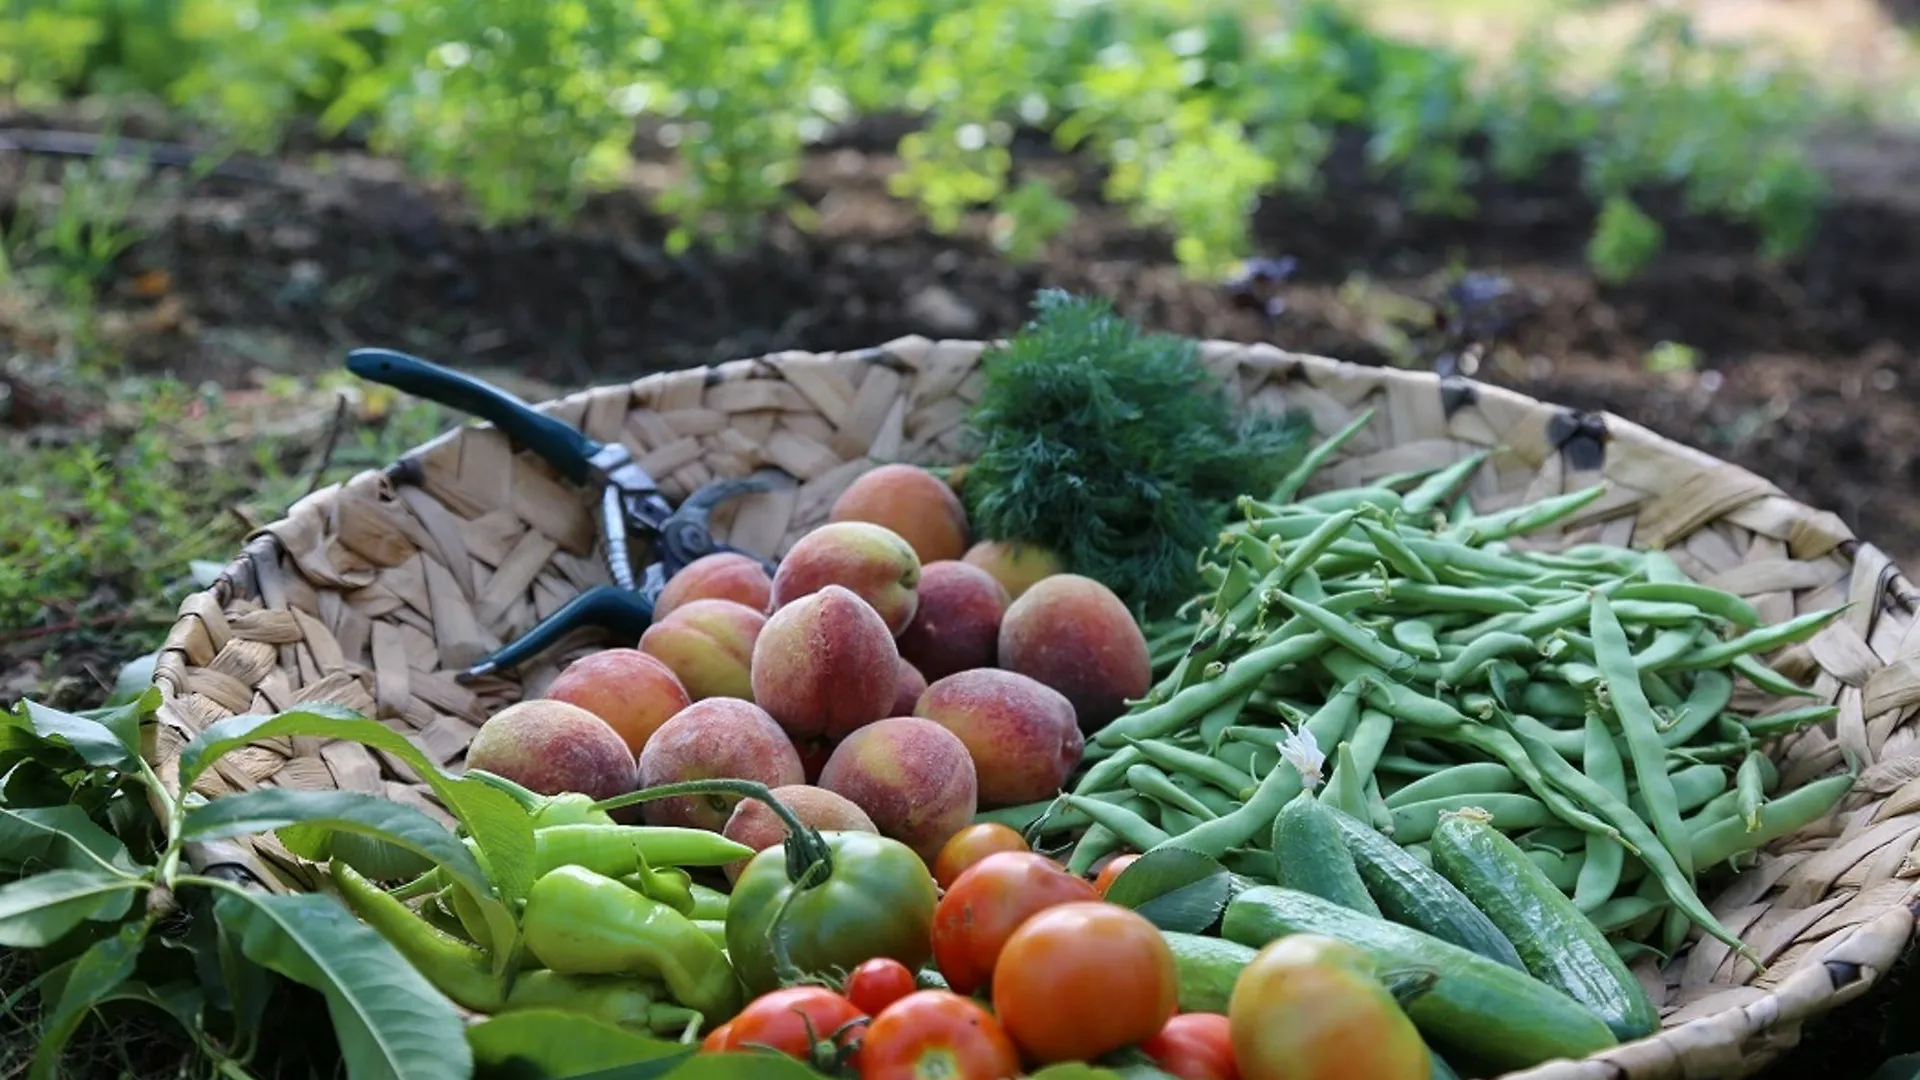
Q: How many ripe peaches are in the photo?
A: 15